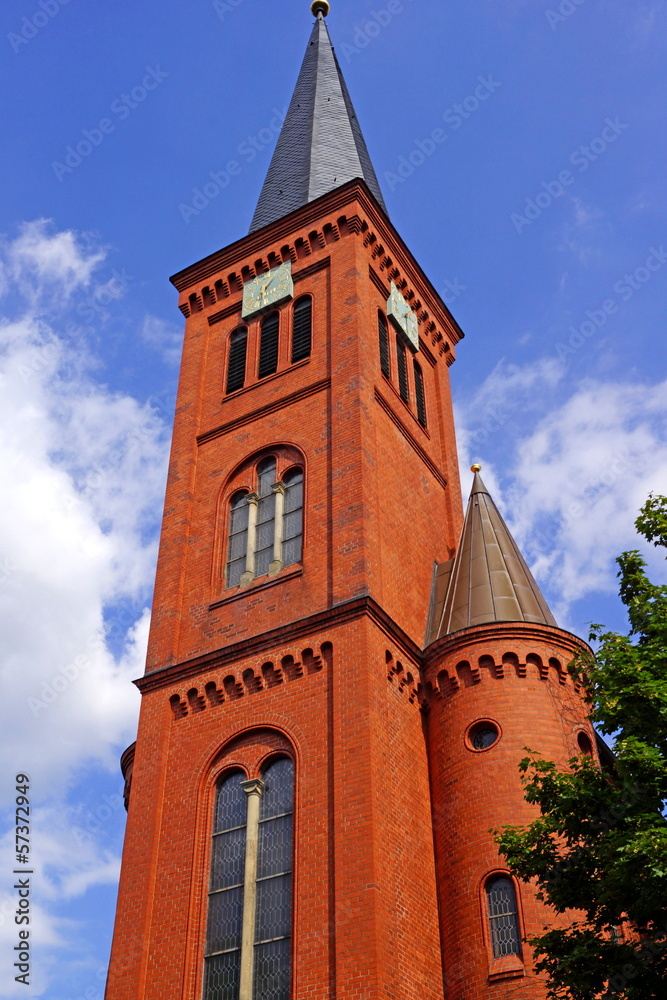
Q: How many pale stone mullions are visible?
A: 3